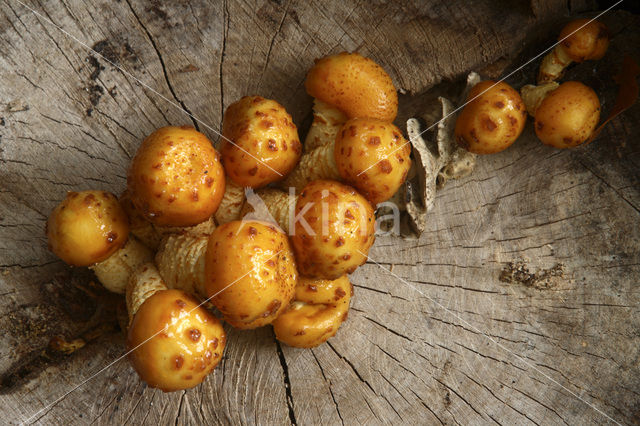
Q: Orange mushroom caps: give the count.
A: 12